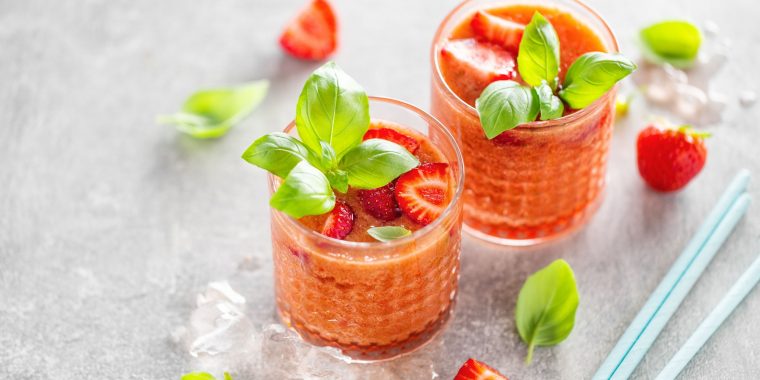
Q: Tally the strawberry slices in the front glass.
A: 4